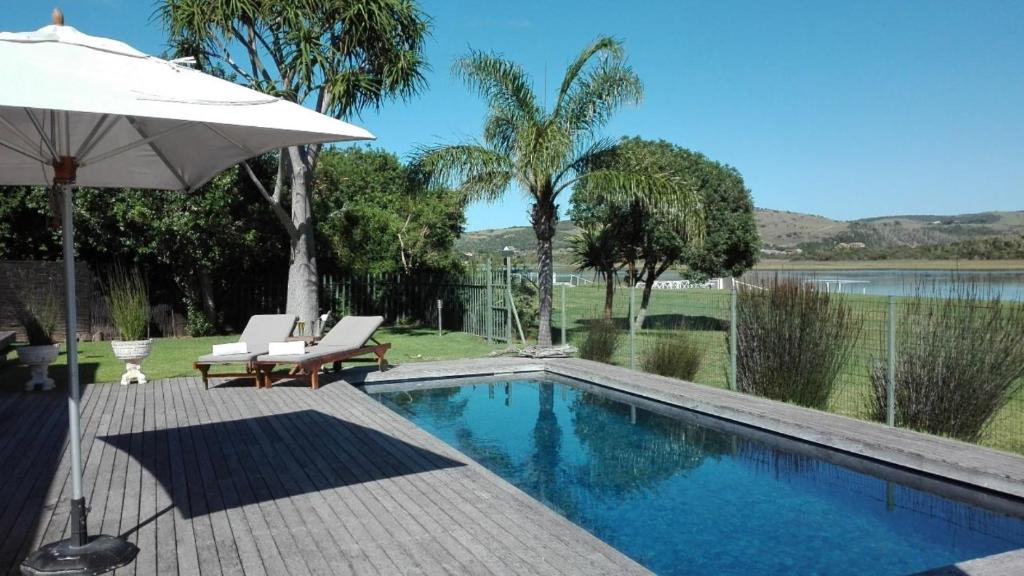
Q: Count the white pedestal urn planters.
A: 2